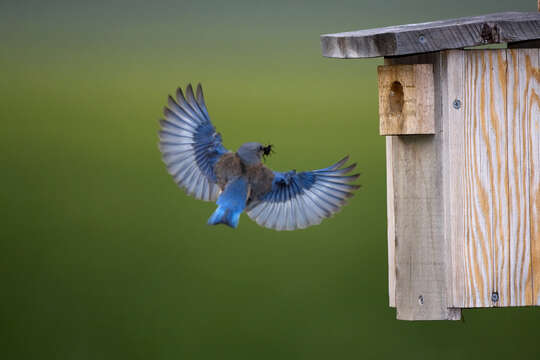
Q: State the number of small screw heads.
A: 4